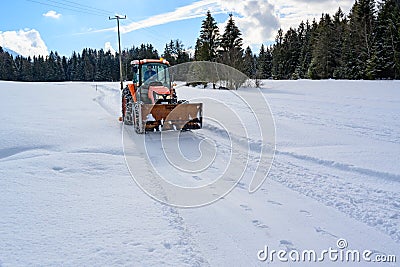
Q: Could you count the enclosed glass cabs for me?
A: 1